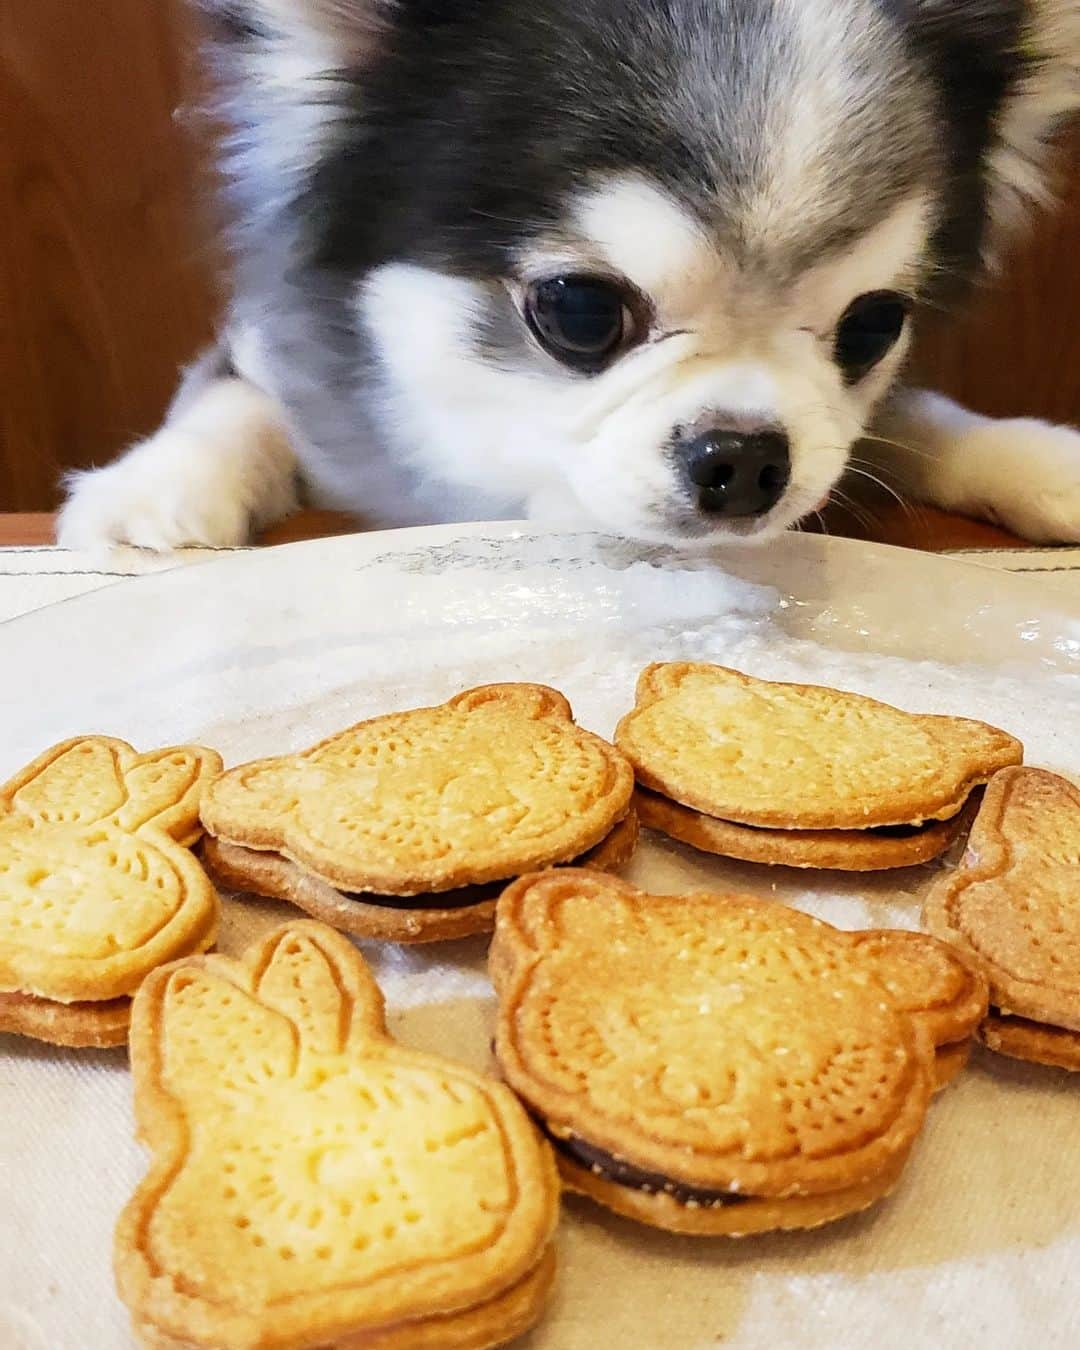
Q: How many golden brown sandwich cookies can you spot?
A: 6